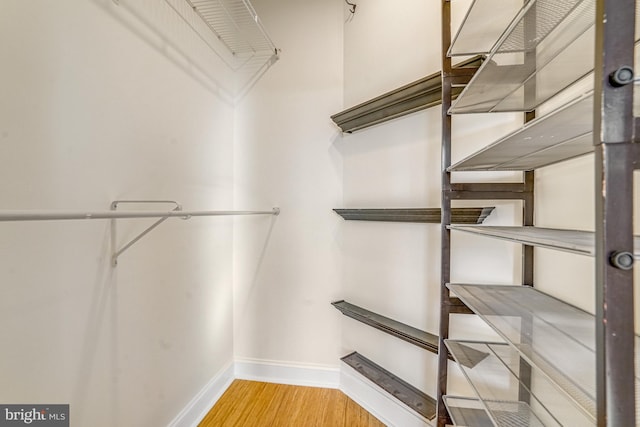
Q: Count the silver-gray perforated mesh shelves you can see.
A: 7